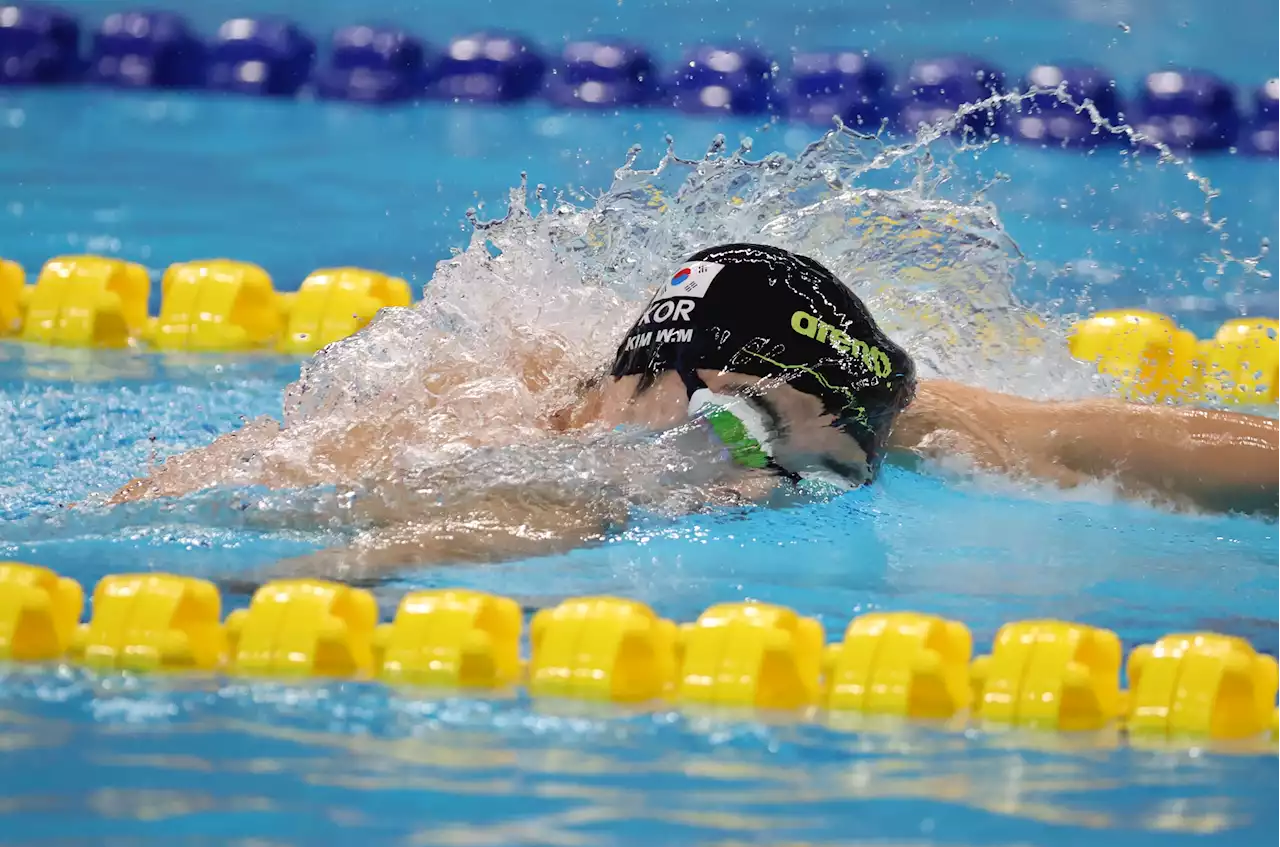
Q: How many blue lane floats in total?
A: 12